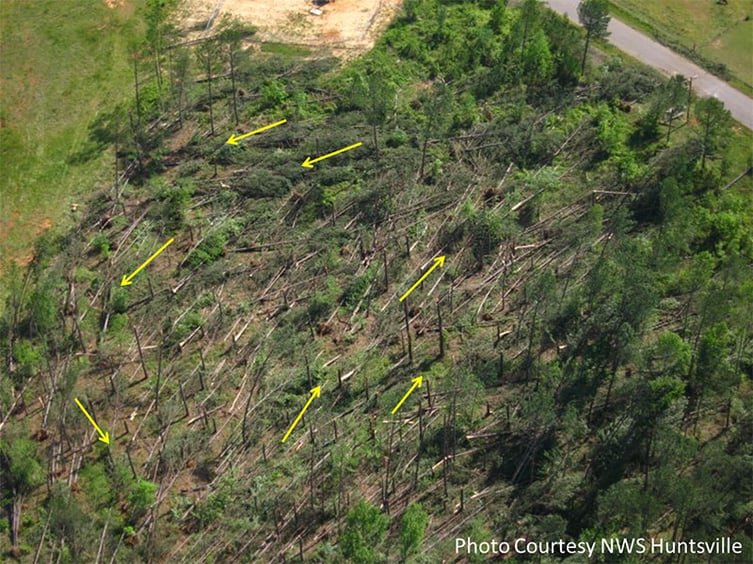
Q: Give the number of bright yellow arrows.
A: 7